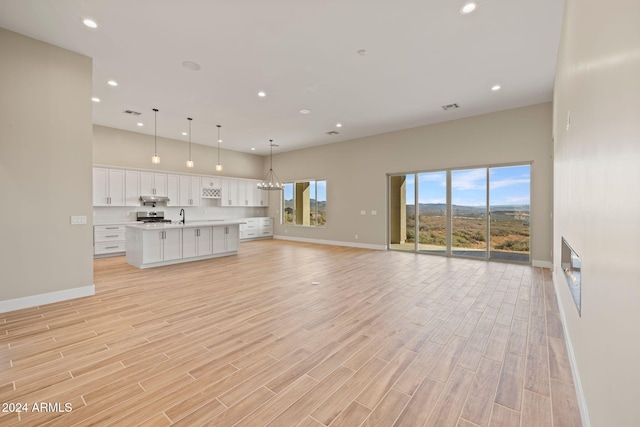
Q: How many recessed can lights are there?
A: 11